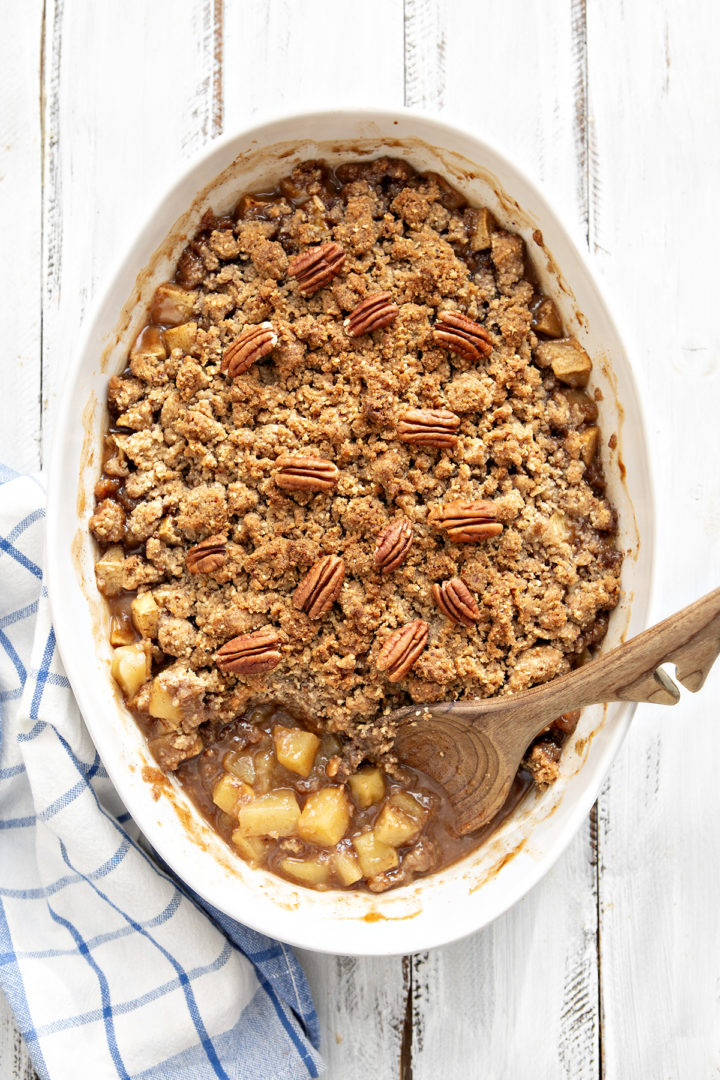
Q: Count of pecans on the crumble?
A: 13